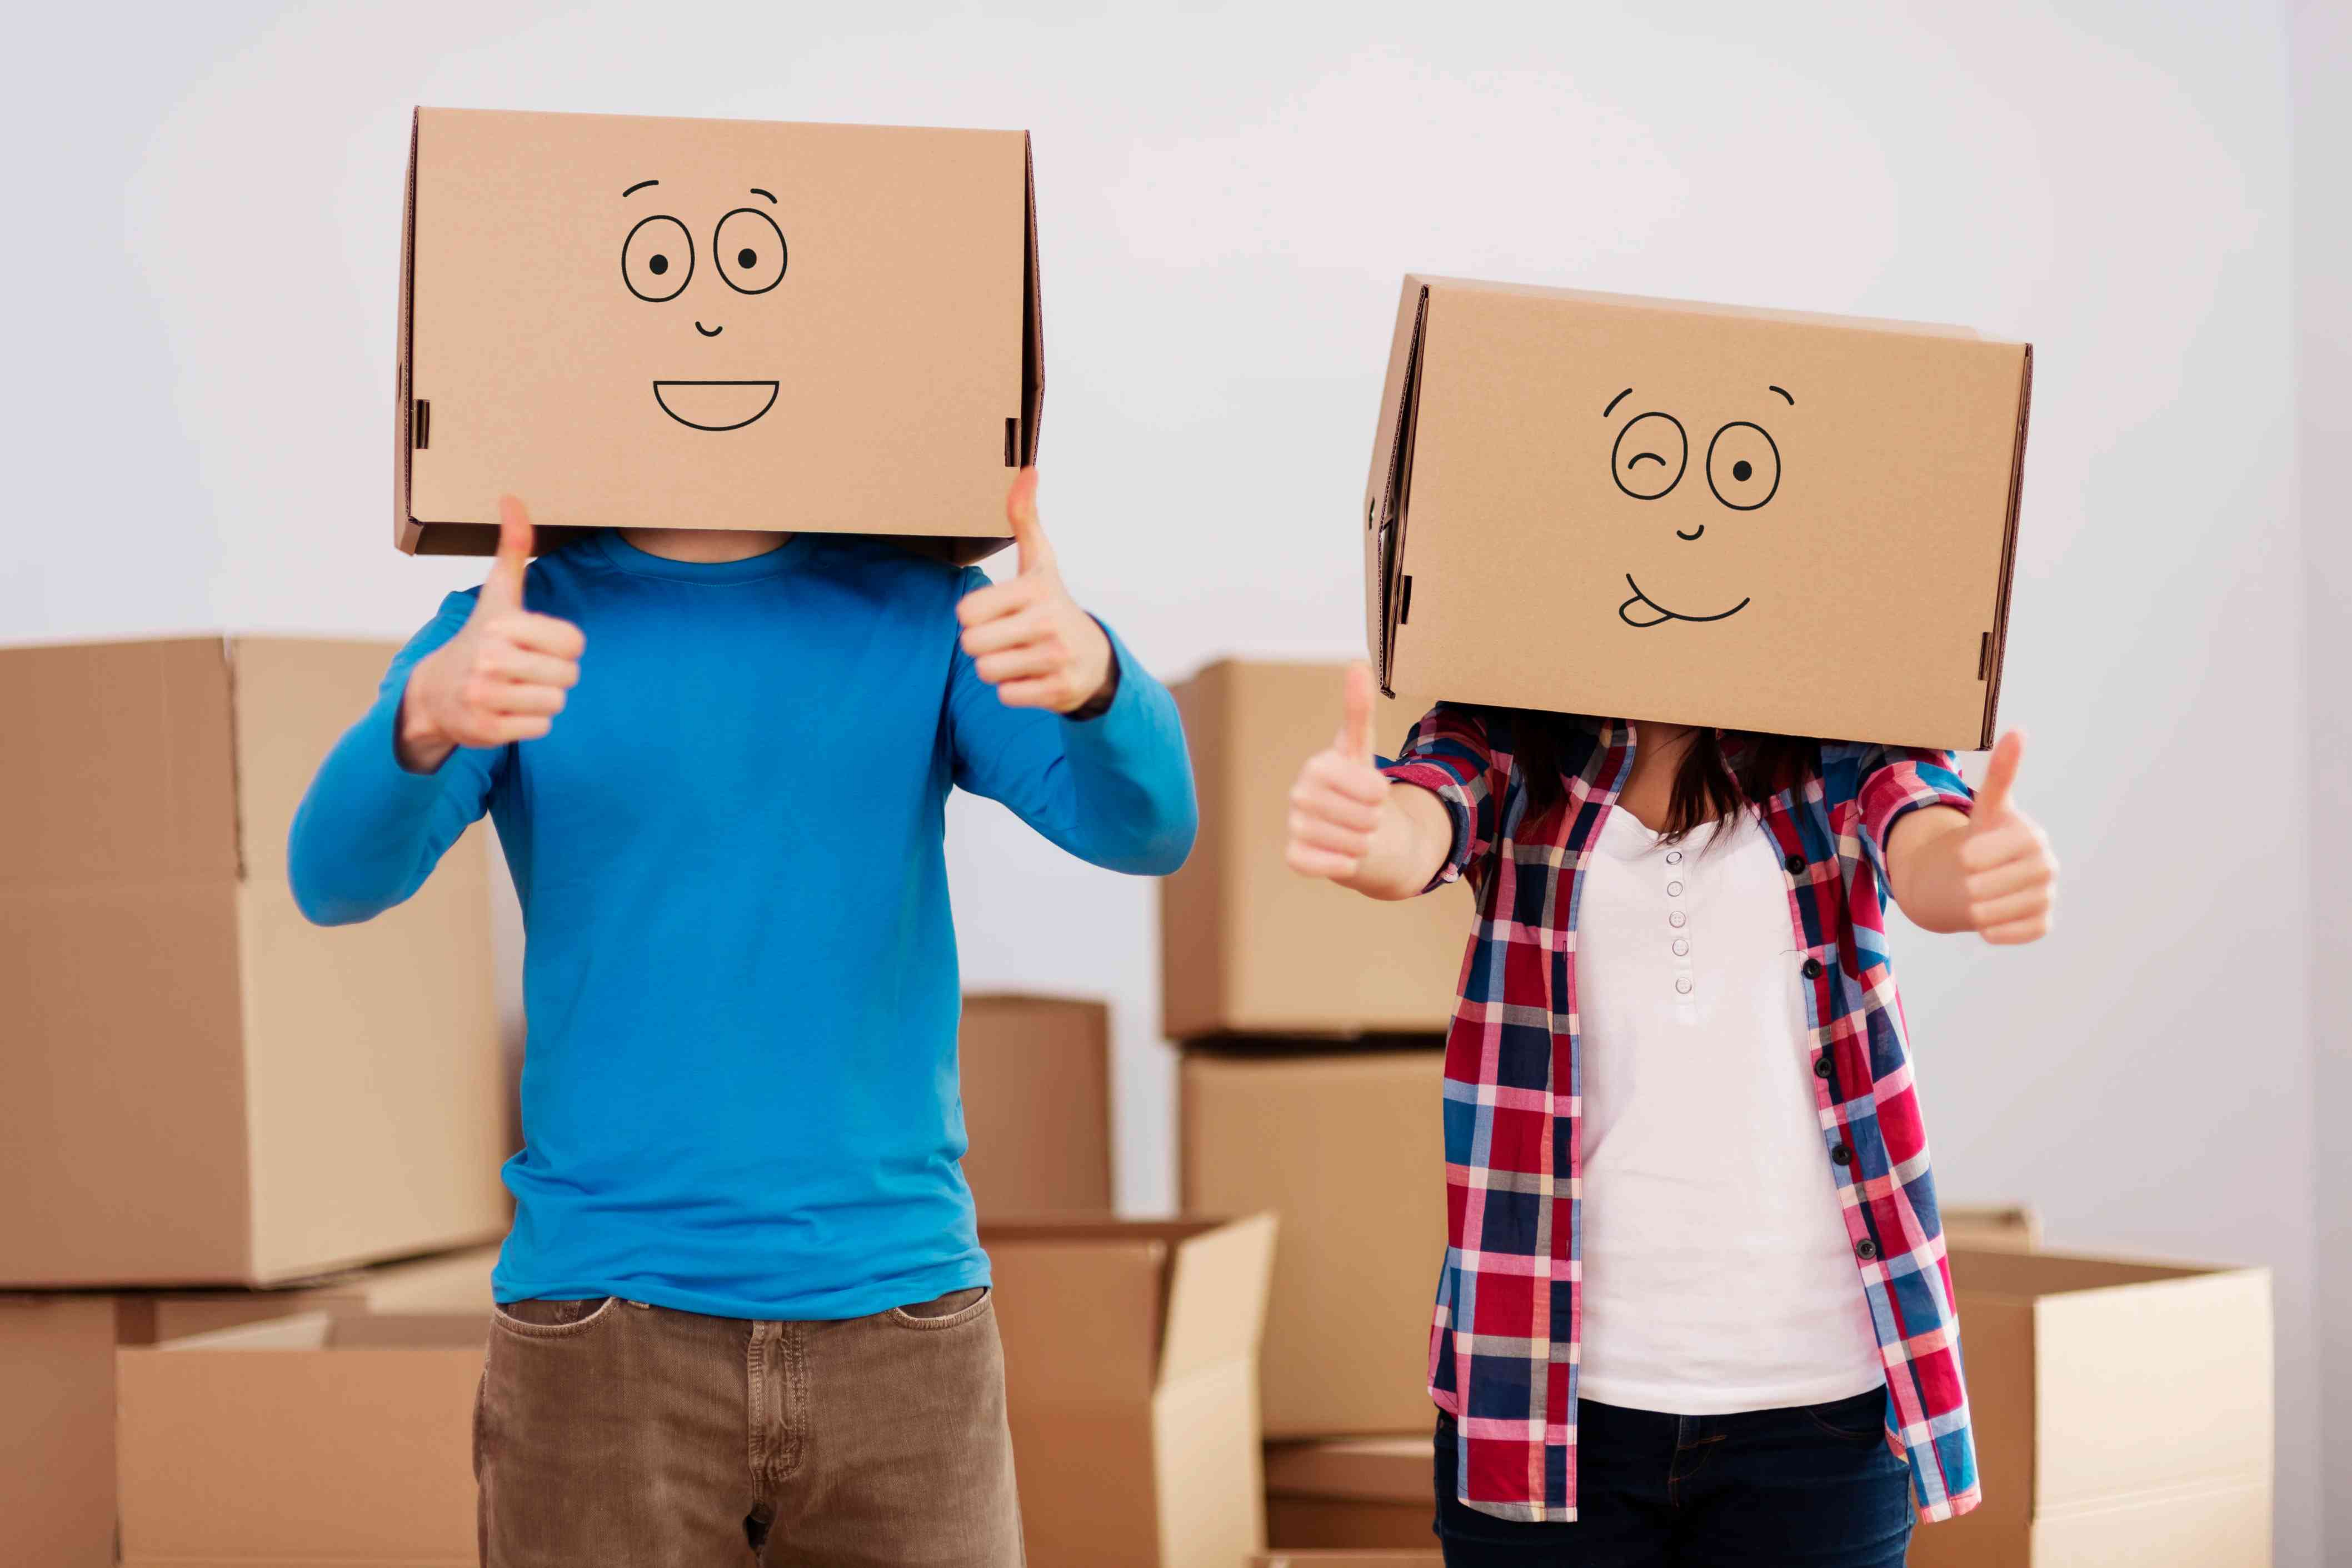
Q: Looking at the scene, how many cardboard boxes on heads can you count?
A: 2